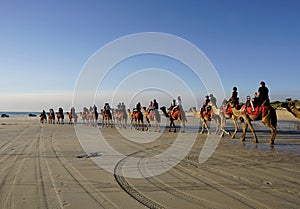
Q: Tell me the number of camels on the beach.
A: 15